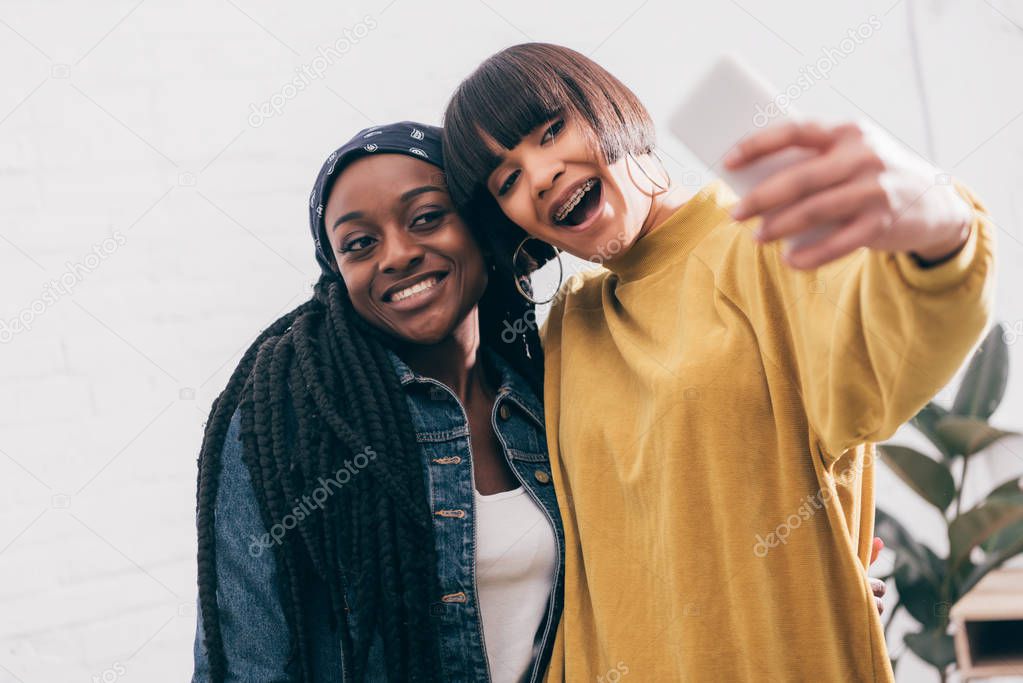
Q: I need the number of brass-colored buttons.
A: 2